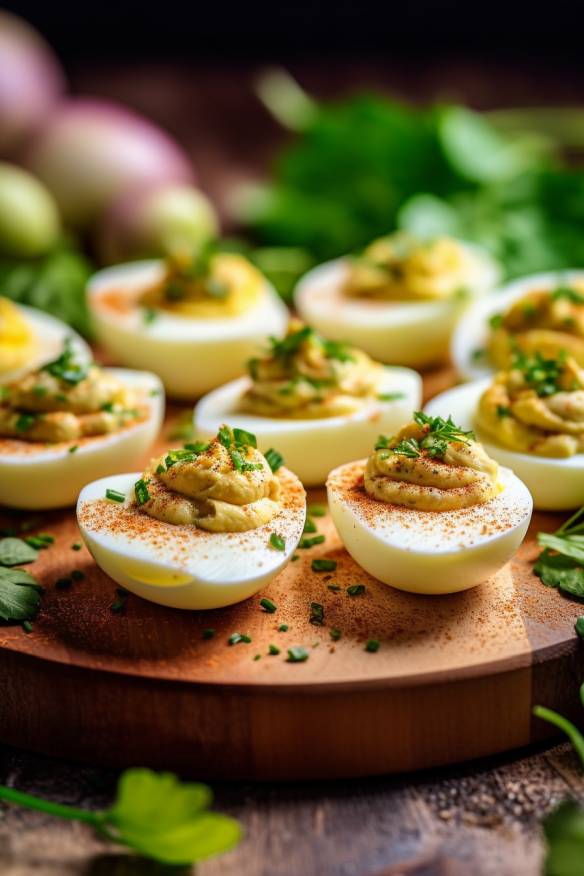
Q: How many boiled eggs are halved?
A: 9